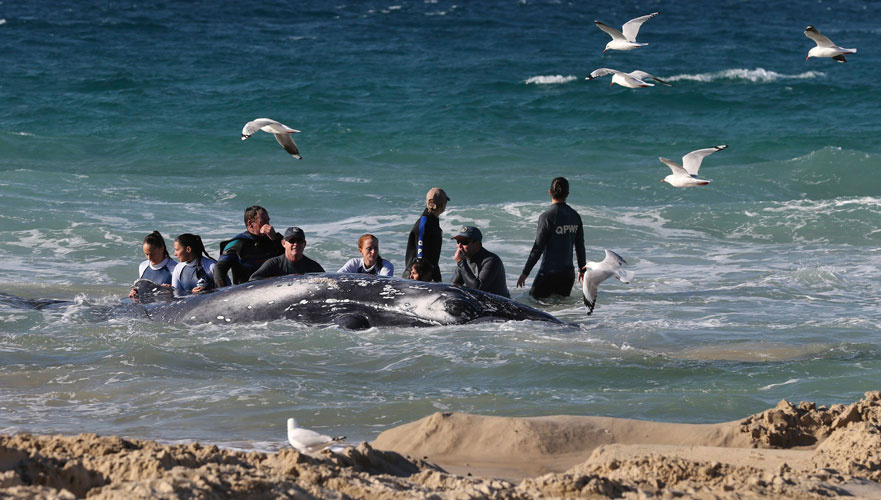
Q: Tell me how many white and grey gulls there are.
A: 7